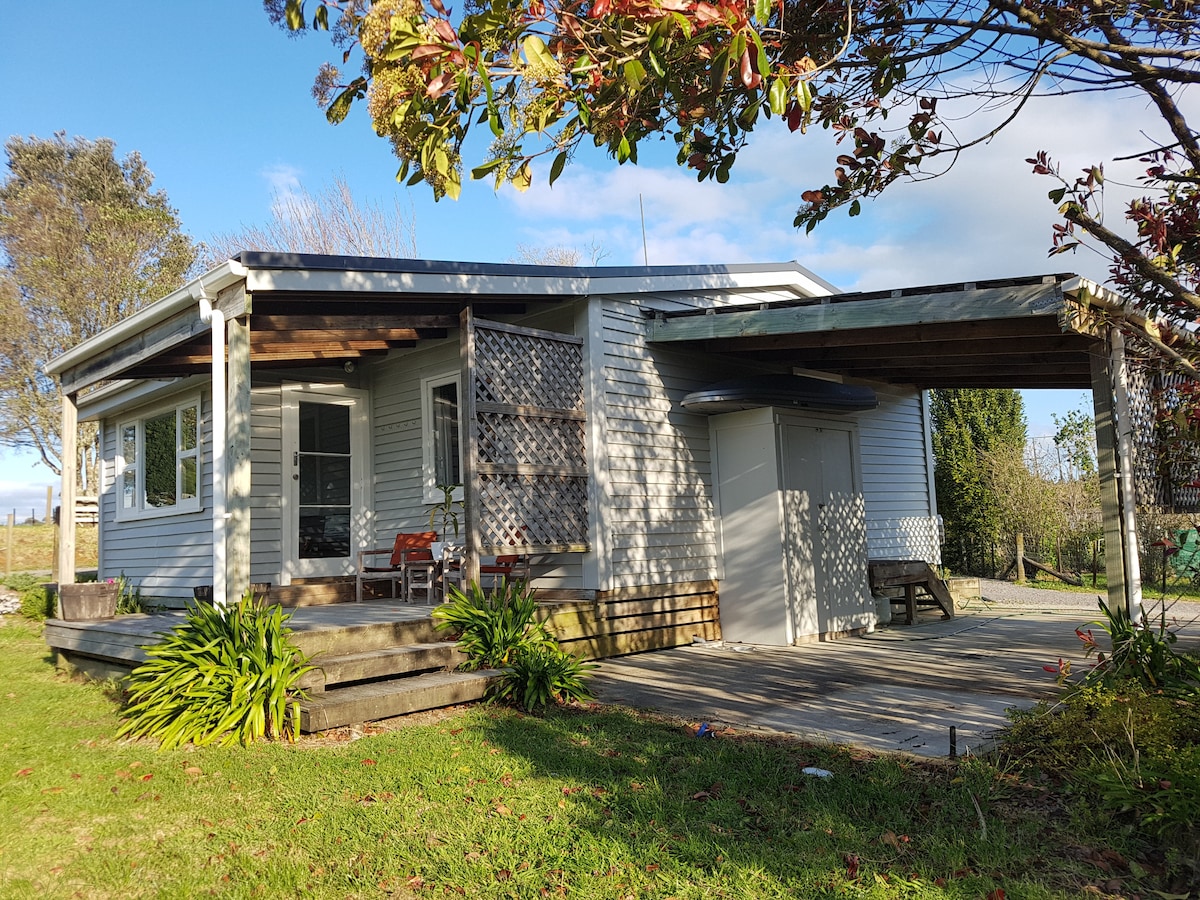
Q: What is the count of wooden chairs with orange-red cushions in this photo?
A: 2